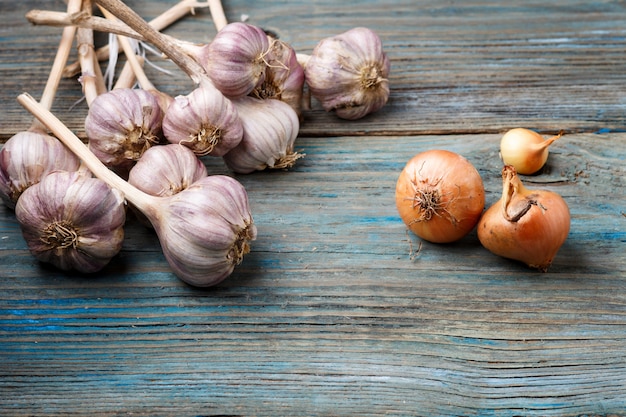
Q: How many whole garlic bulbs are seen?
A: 10